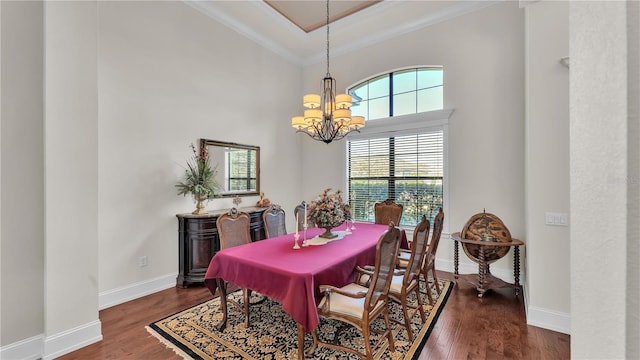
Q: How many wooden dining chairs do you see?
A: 7